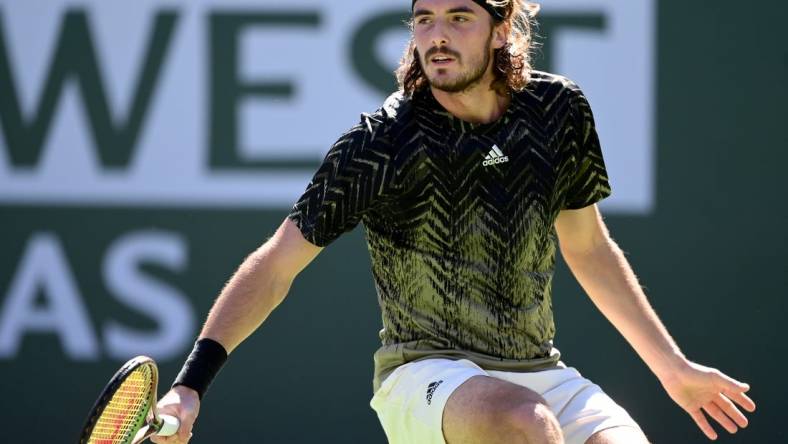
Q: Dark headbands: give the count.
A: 1